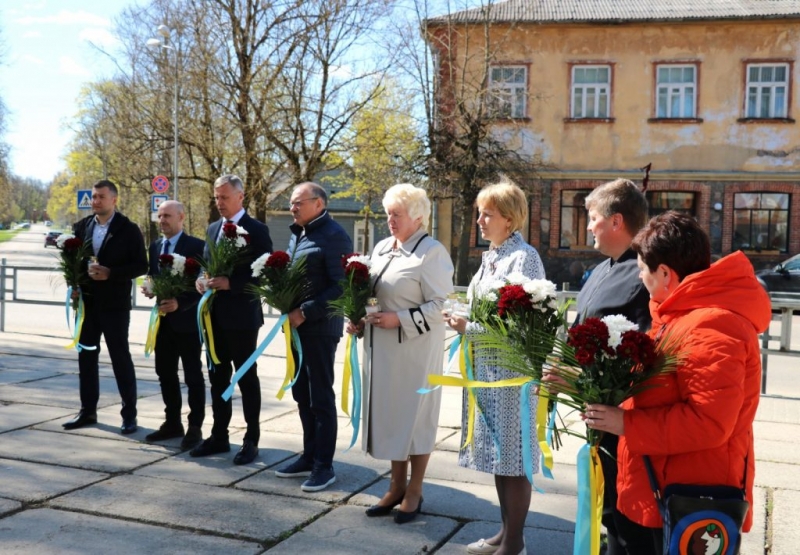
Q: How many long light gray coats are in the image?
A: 1